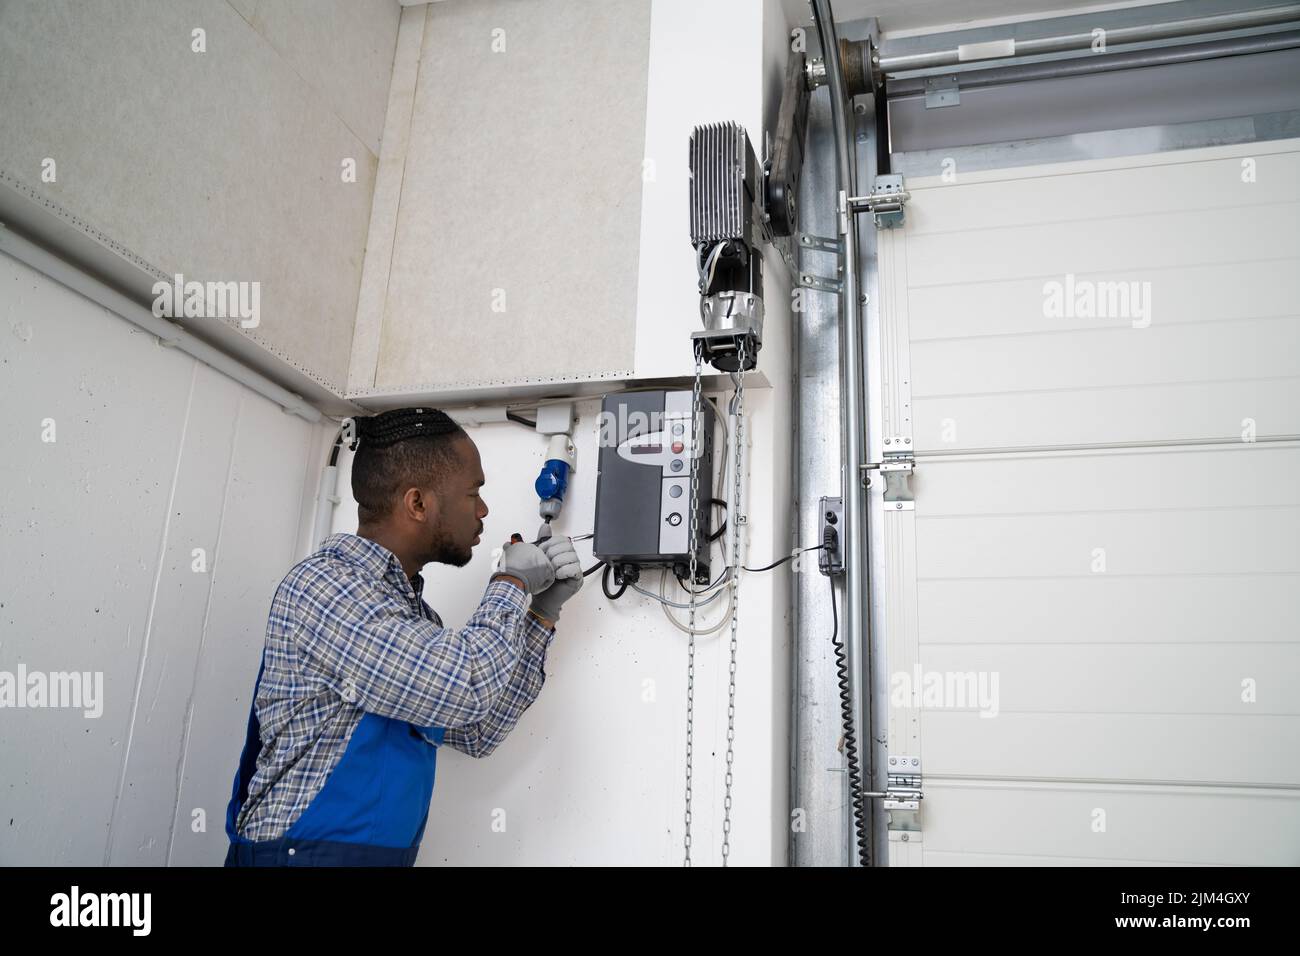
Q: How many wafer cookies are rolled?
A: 0